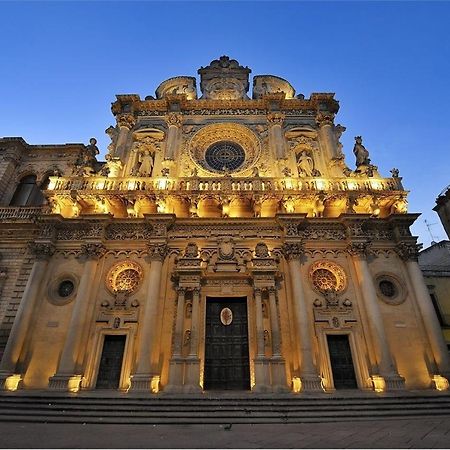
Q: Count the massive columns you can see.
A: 6